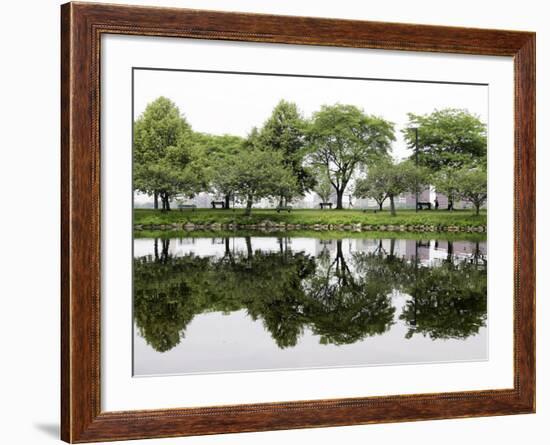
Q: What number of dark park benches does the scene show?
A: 3